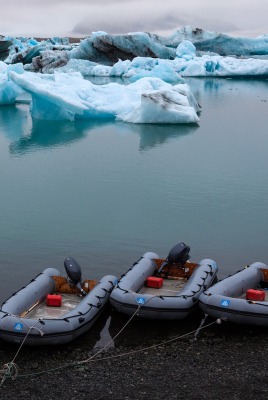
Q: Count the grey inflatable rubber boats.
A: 3